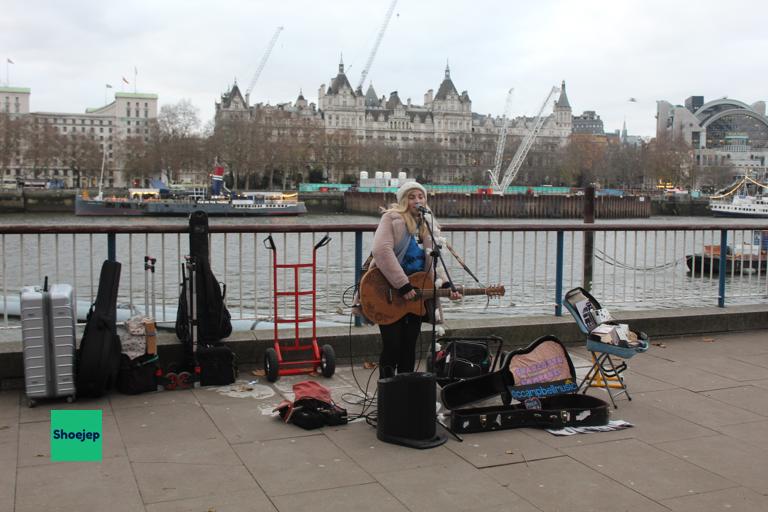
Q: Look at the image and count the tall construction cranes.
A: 4